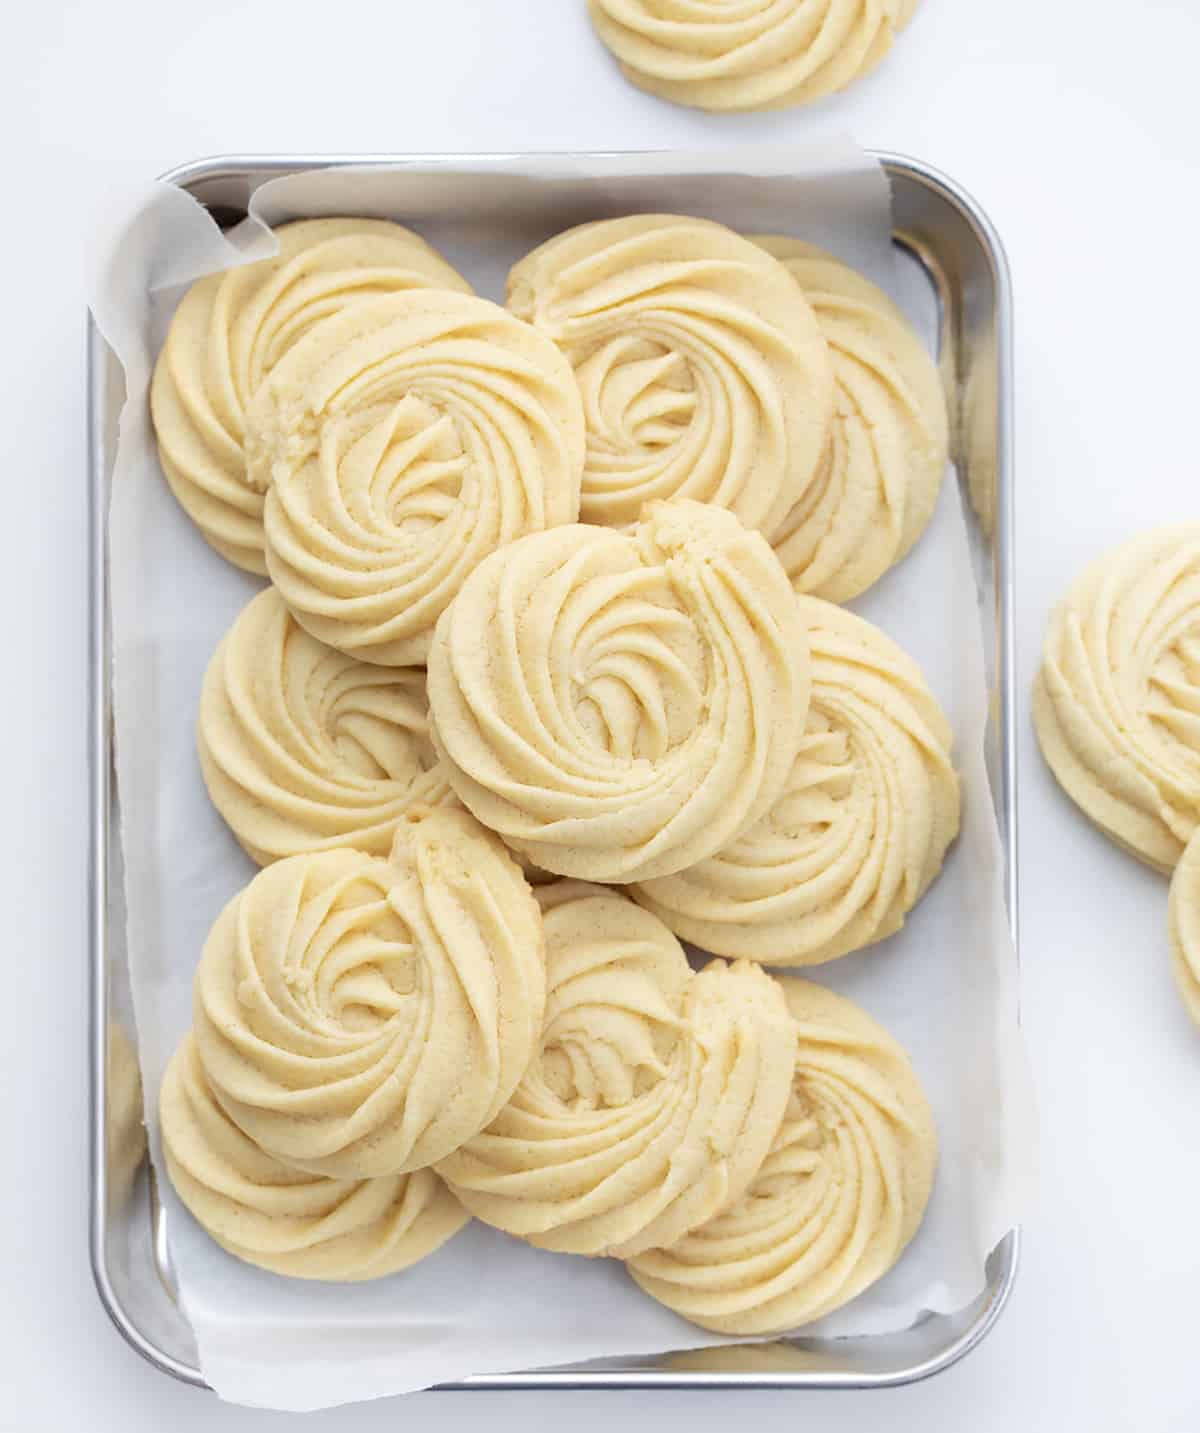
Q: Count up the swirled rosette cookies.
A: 14